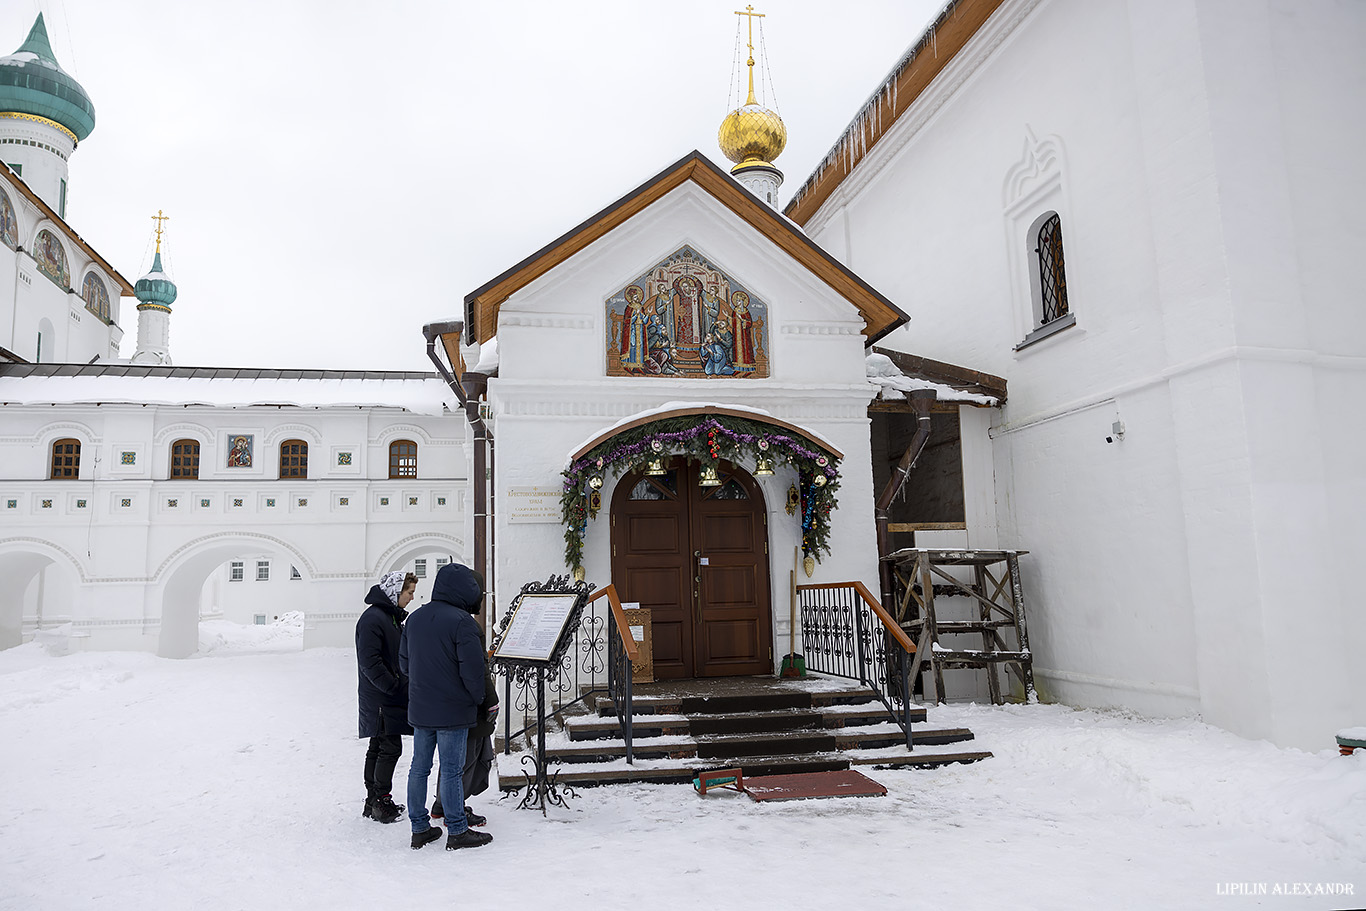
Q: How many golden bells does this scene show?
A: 3